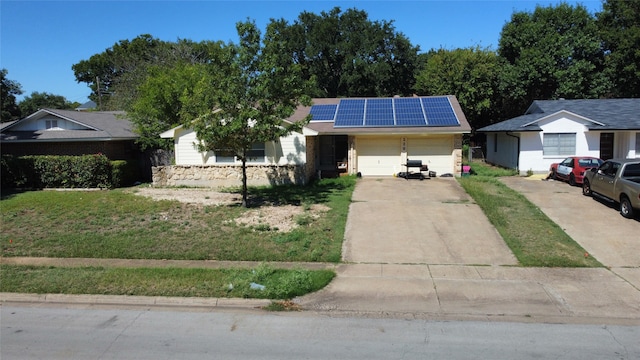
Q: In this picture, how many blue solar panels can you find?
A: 5